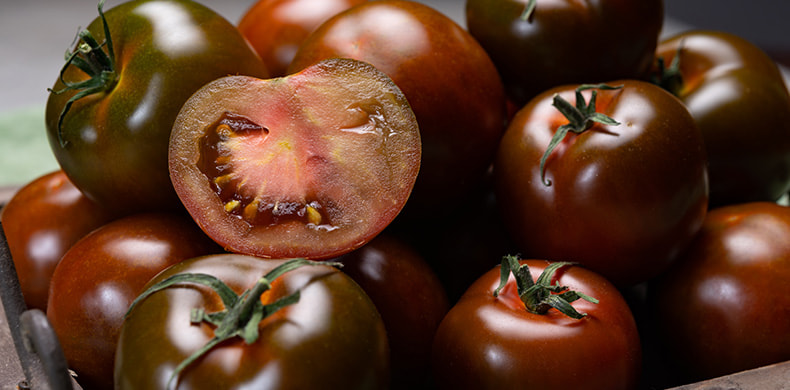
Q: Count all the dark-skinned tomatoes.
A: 13